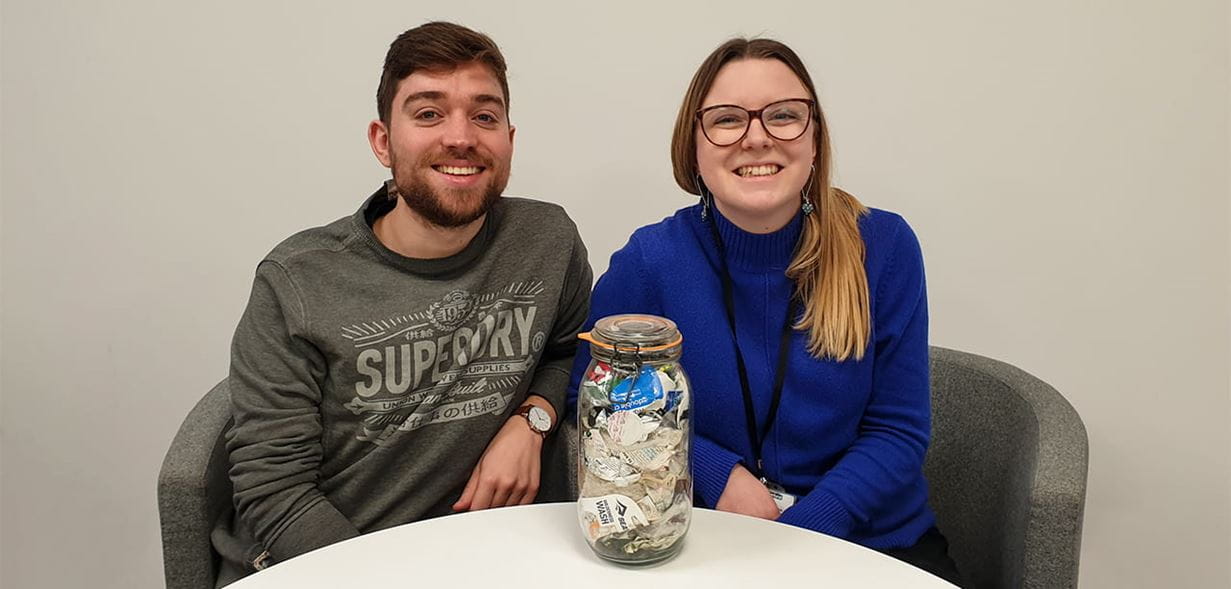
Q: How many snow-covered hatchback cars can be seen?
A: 0